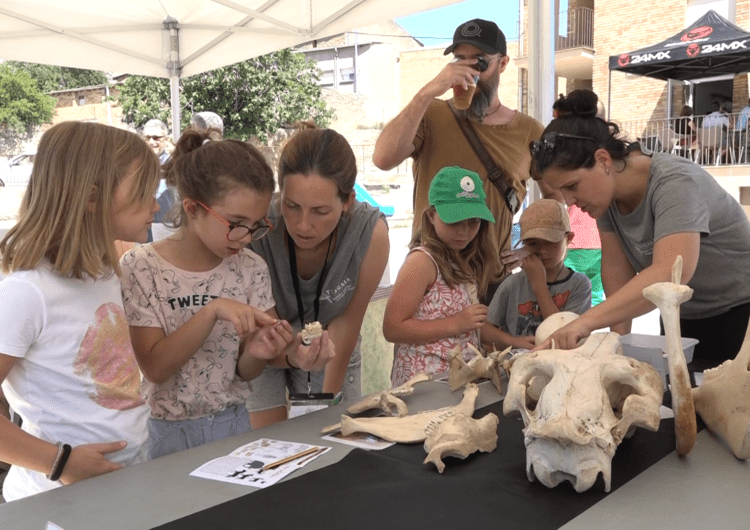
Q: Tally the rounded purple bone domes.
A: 0